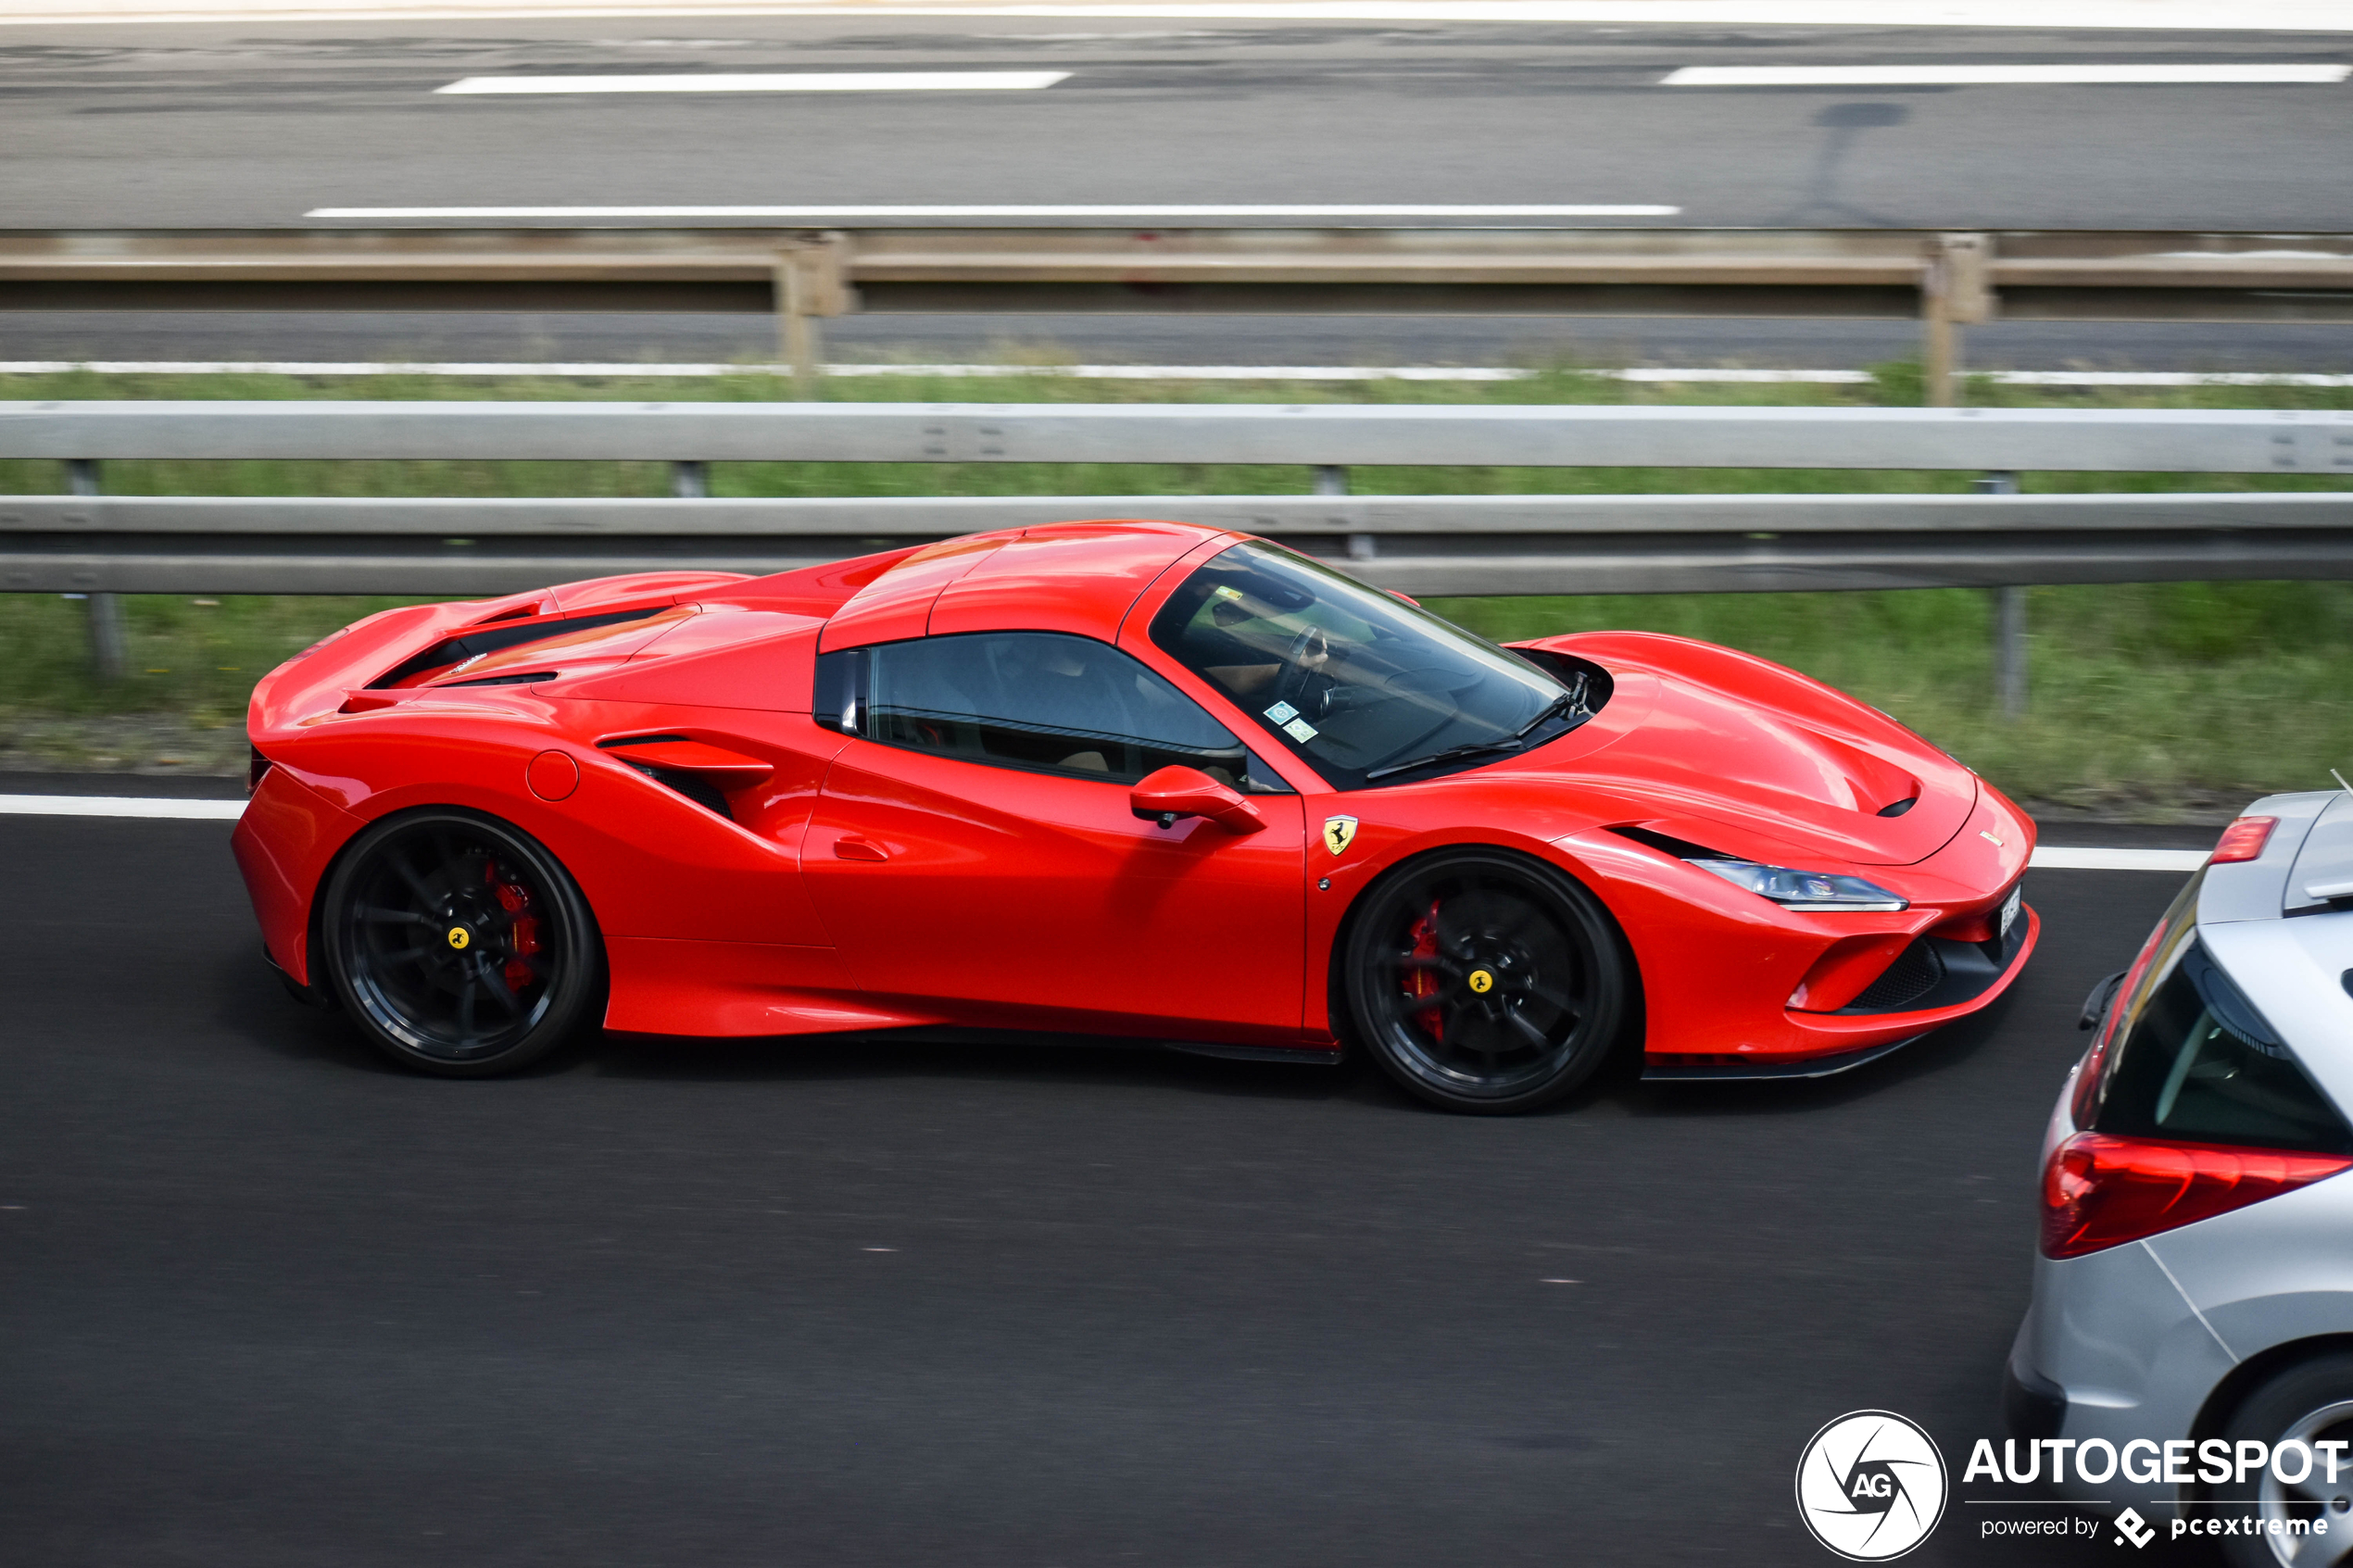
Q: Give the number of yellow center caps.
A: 2